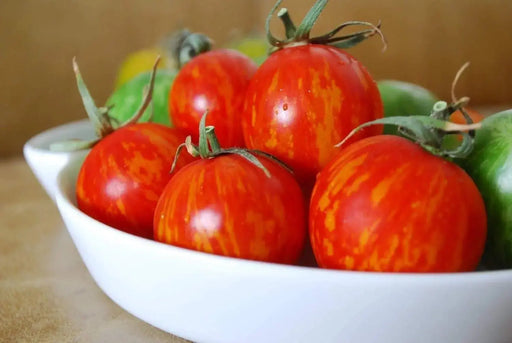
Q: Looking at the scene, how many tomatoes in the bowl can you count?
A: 11